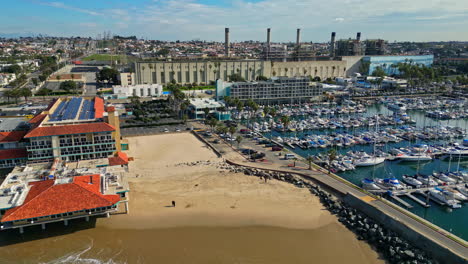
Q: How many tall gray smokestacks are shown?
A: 5